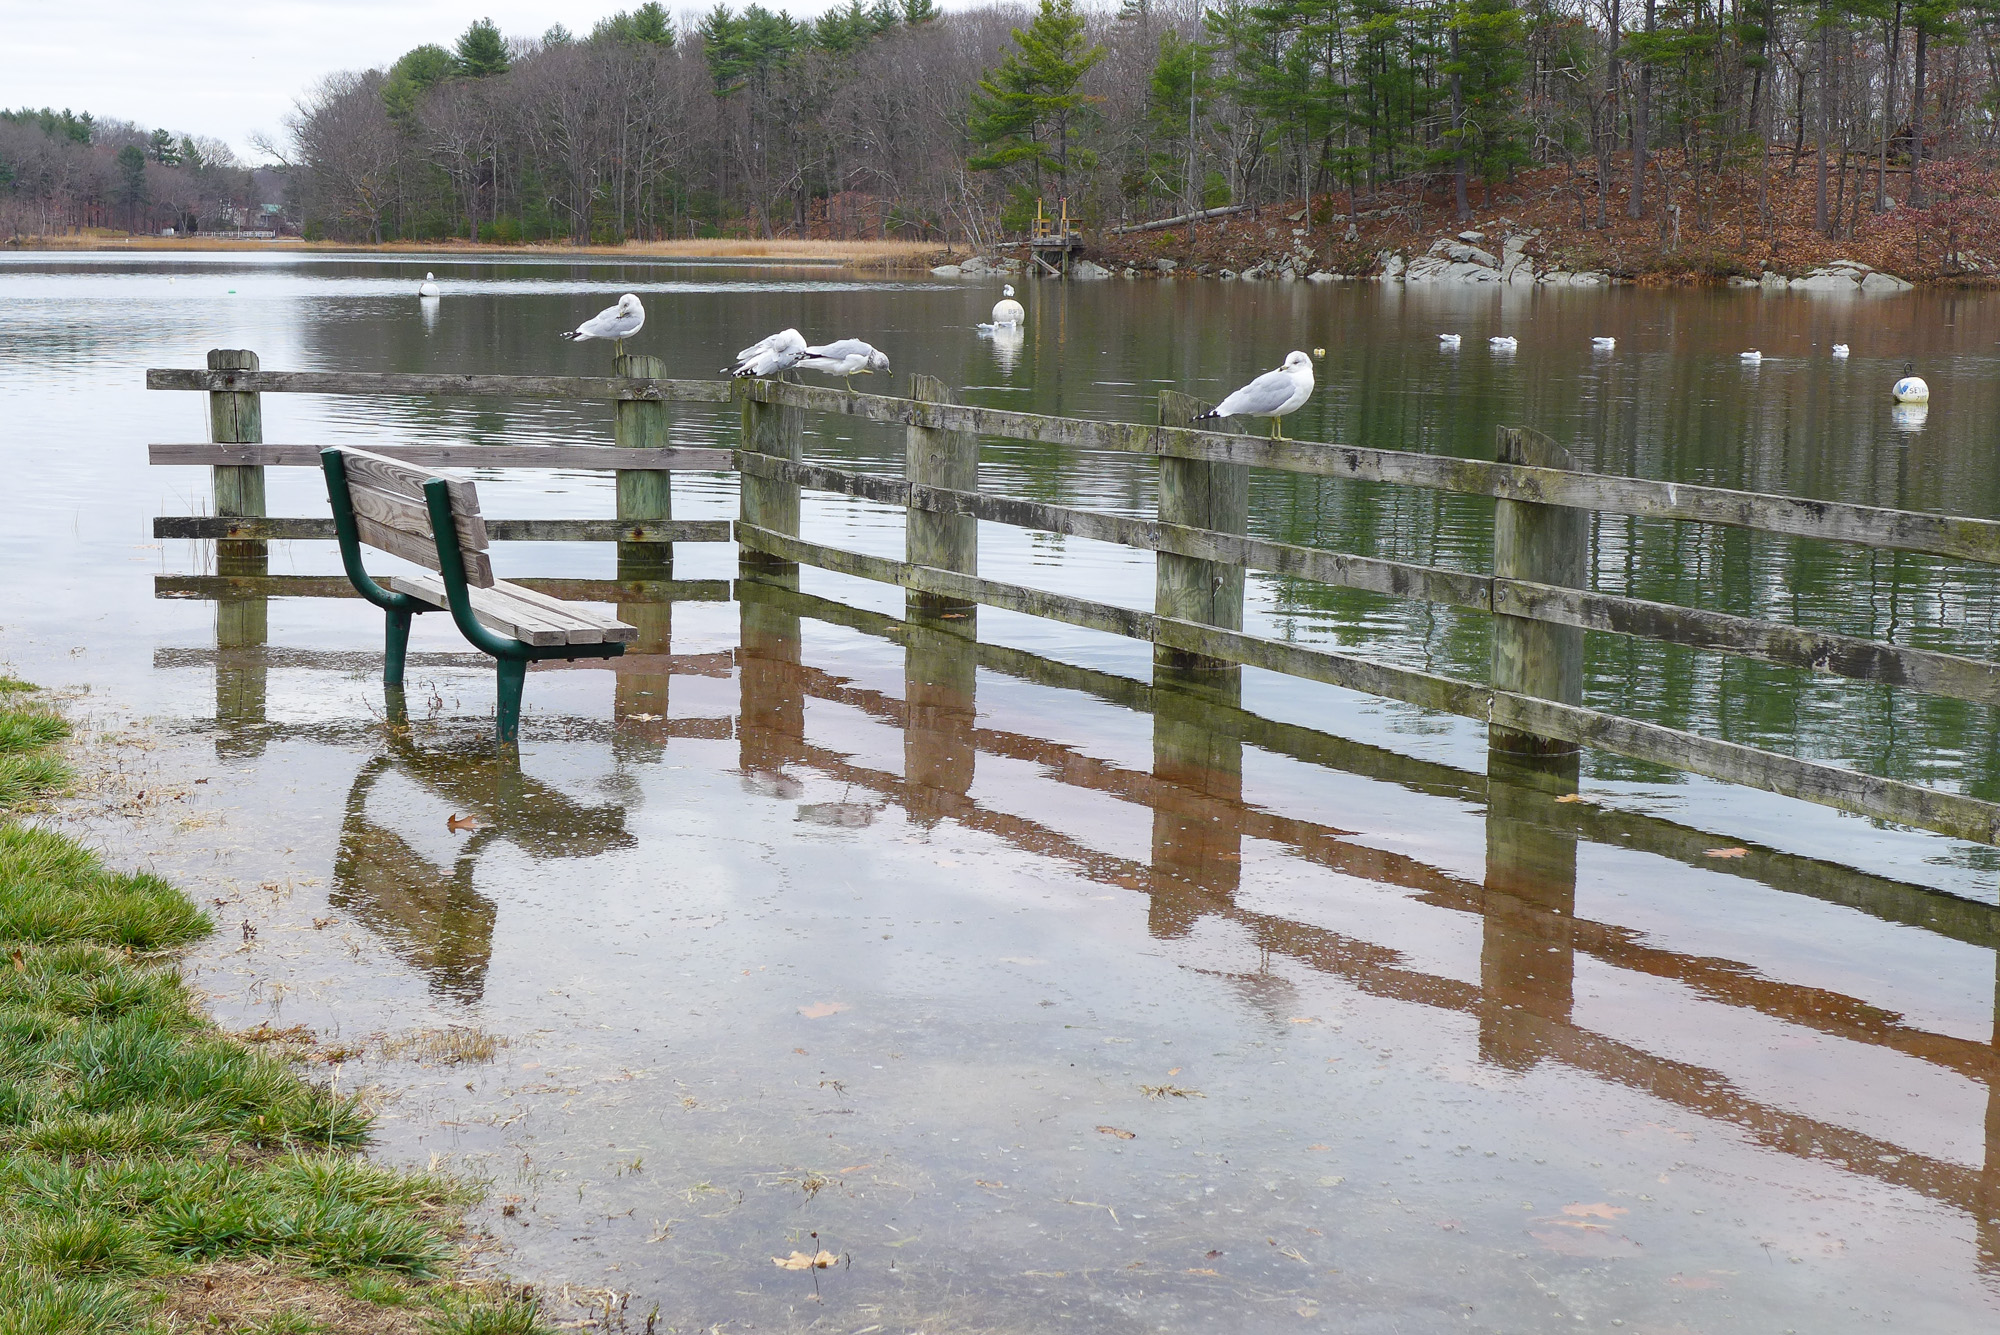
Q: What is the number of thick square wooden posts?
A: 6